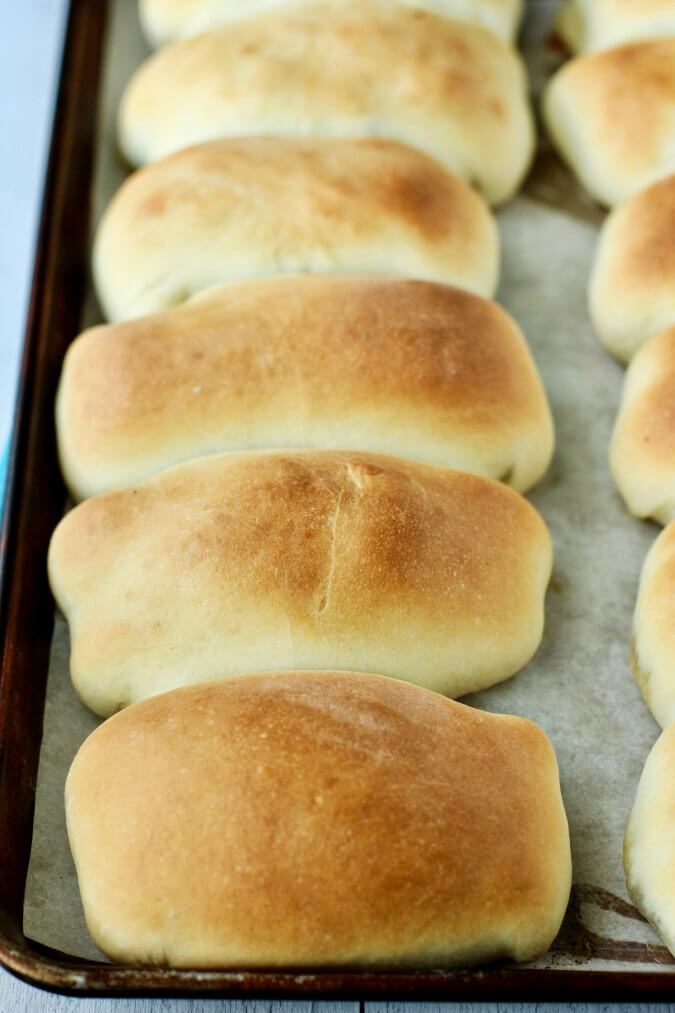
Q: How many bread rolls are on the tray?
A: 12